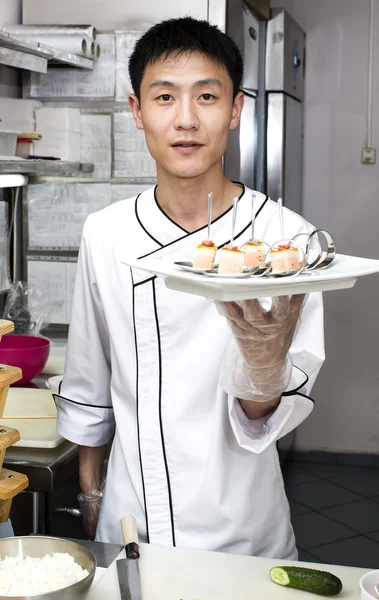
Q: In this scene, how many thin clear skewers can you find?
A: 4